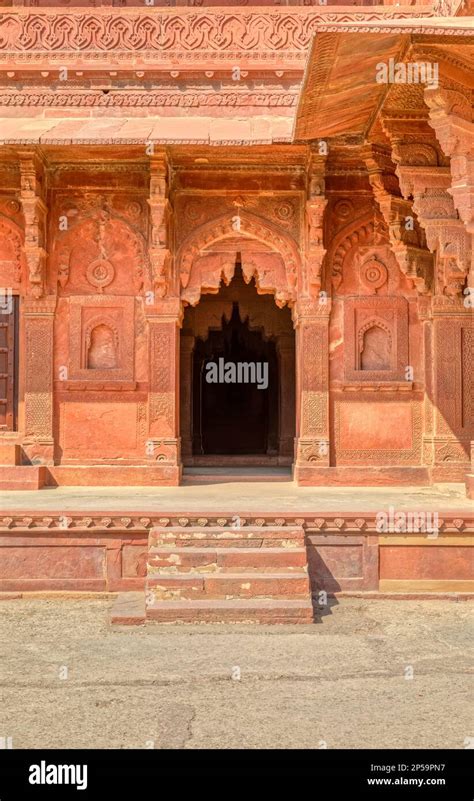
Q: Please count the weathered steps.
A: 4